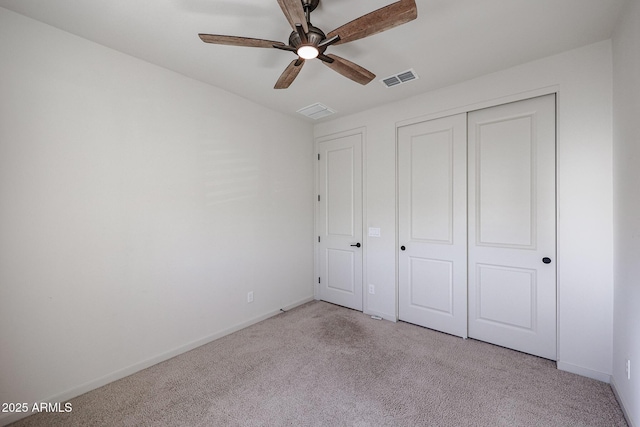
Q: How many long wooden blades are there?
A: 5